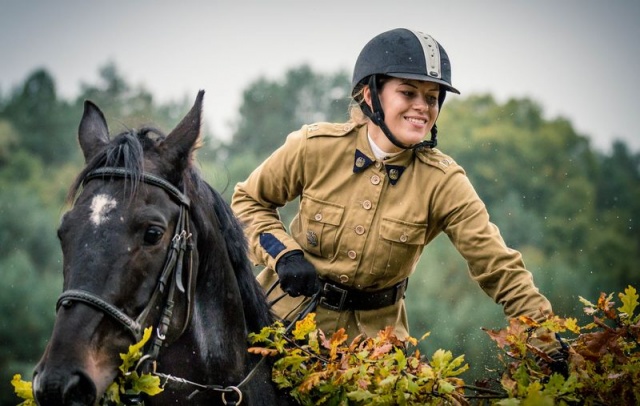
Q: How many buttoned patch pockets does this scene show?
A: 2